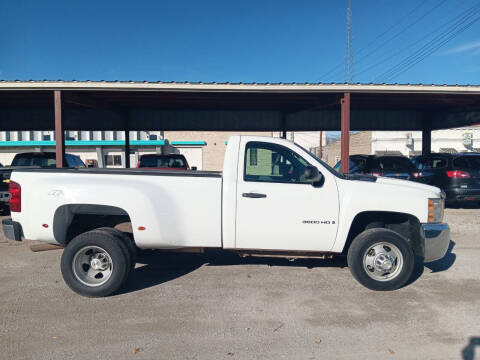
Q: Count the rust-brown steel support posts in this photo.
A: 2